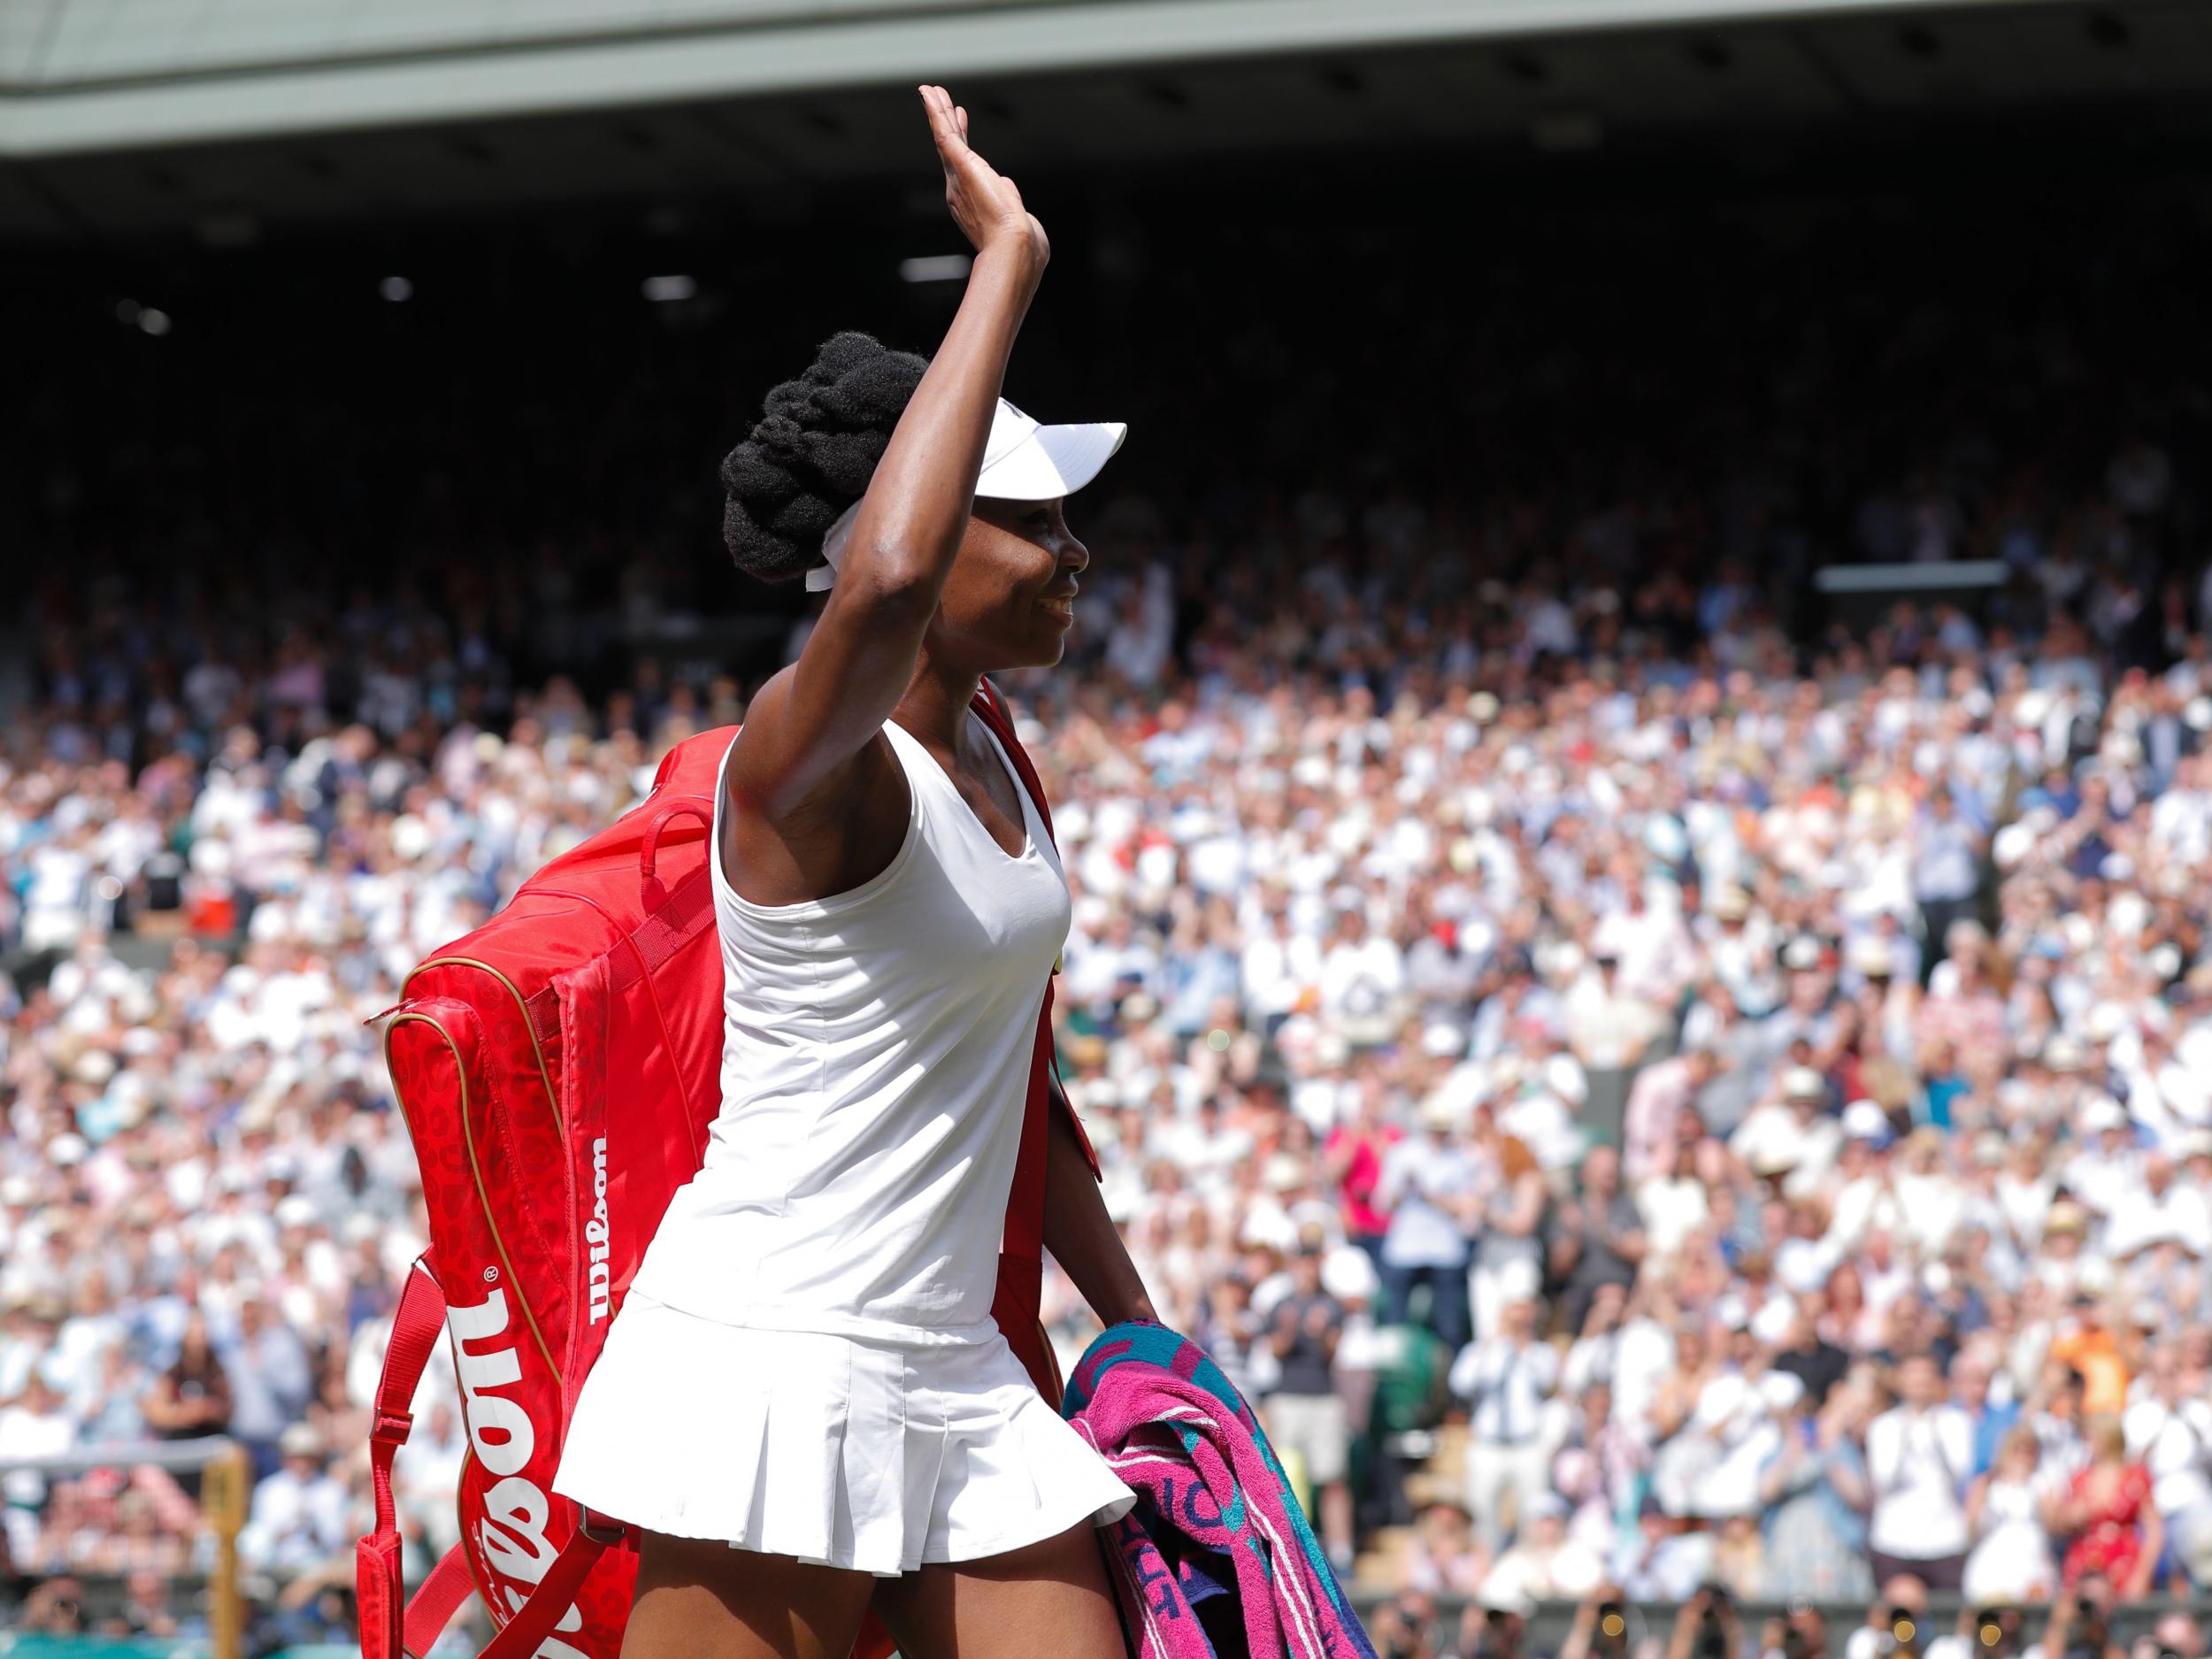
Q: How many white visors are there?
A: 1